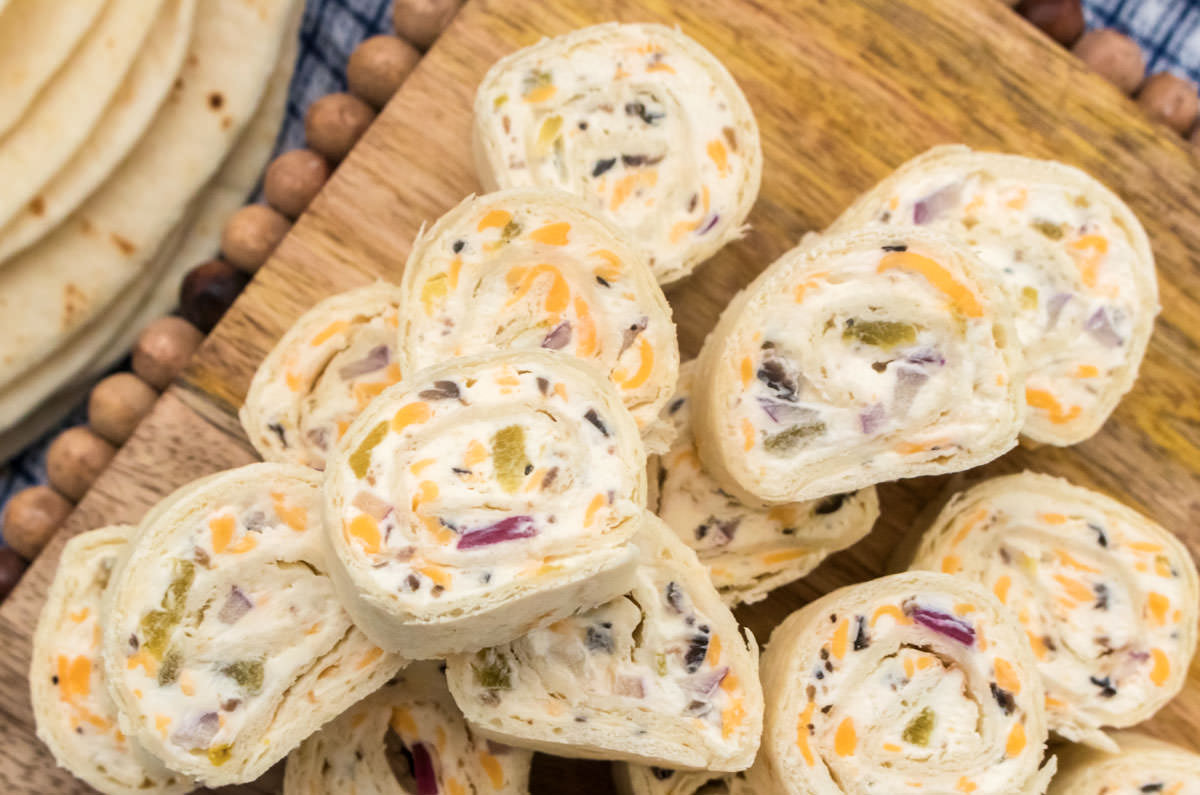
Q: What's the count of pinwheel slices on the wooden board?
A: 15